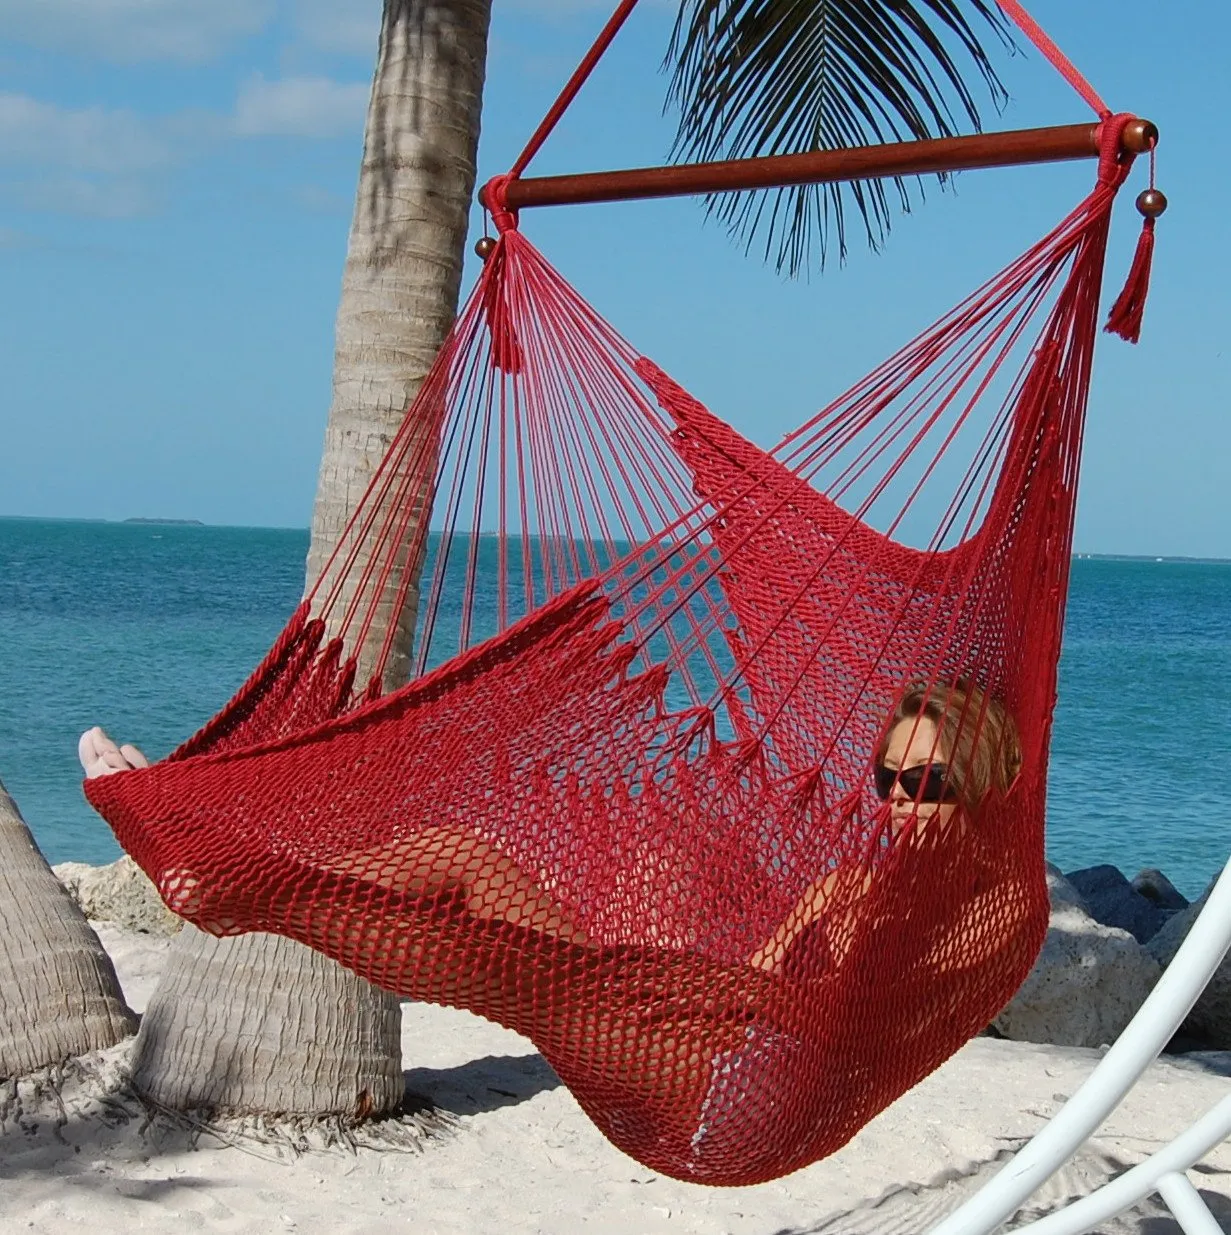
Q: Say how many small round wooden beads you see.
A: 2